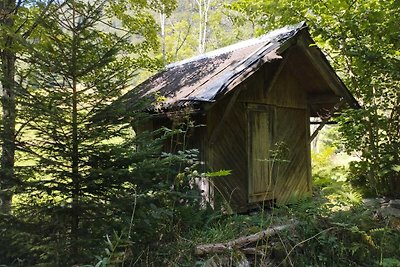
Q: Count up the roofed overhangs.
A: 1